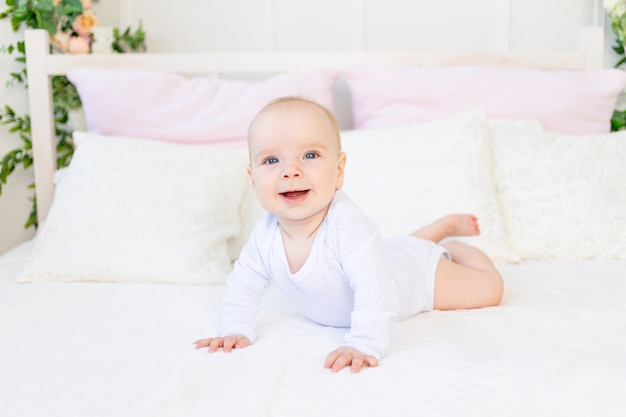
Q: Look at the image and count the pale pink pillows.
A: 2